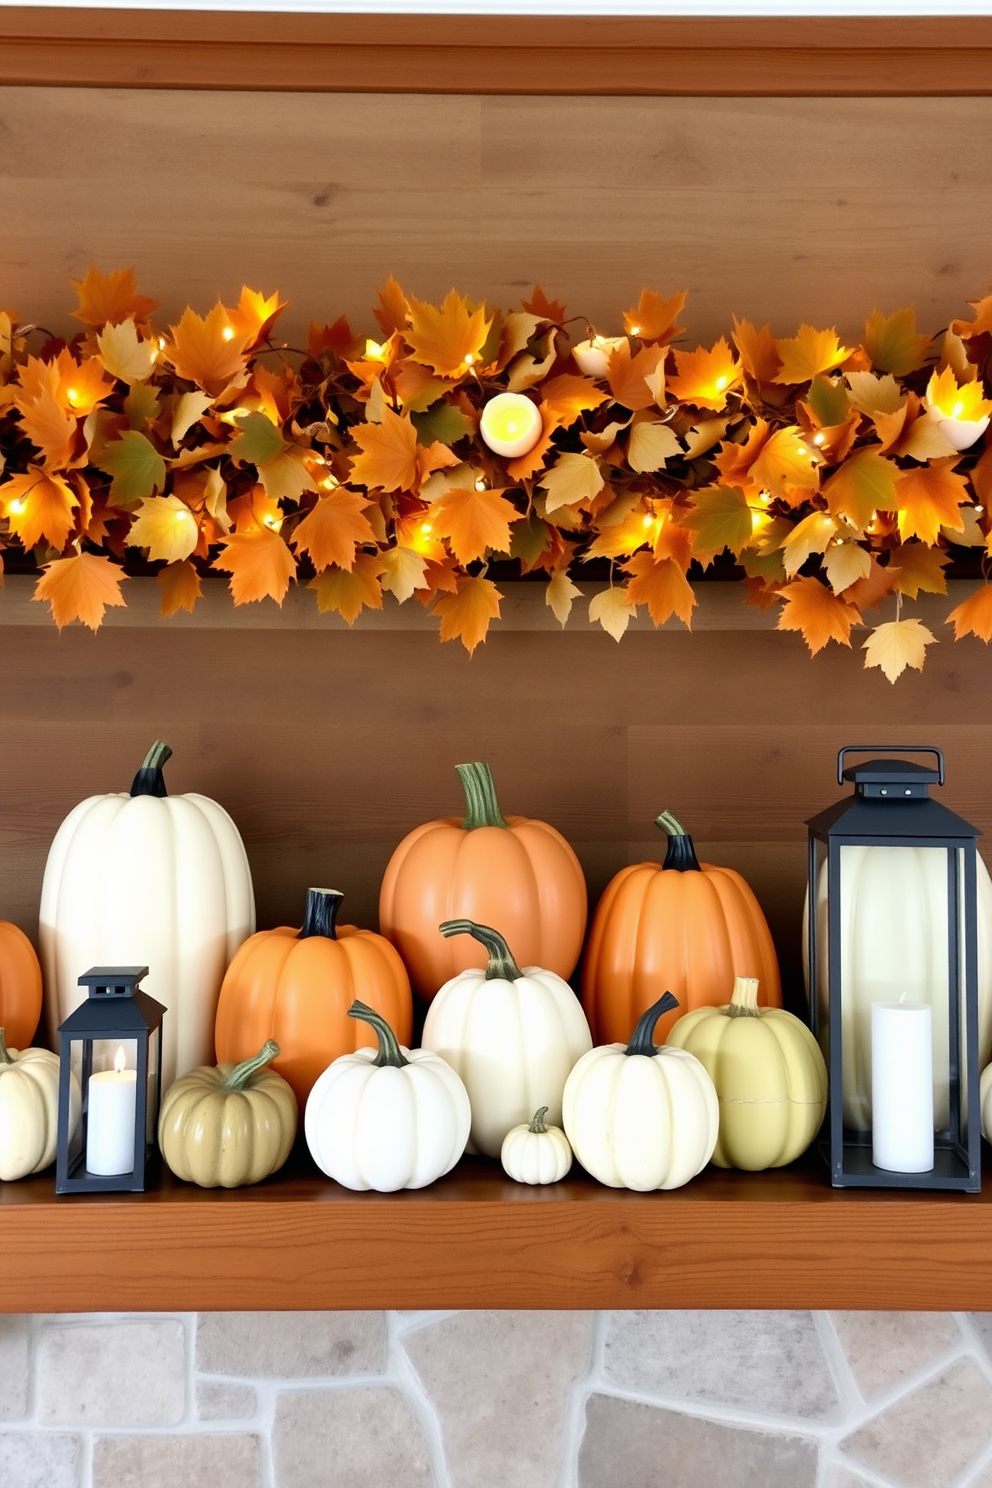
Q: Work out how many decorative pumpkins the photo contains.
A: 14